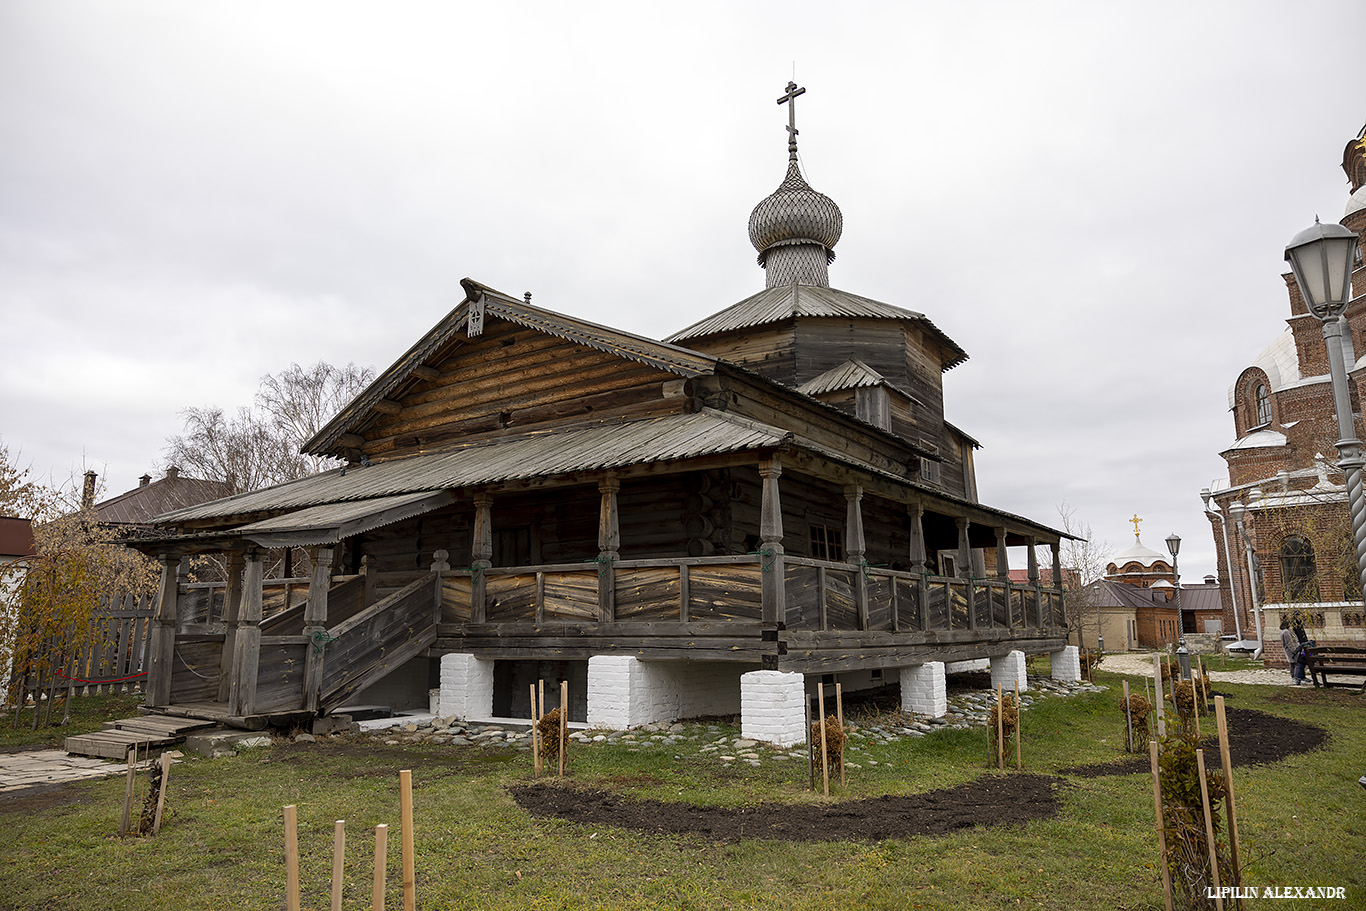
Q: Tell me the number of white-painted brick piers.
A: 6